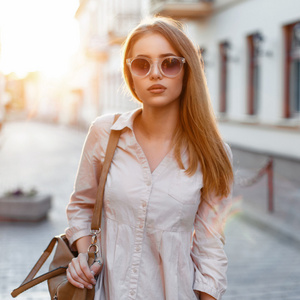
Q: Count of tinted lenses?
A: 2